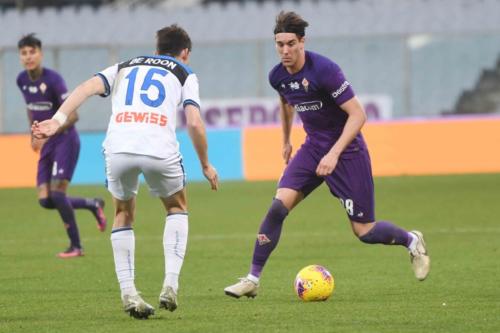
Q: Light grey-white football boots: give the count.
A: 4